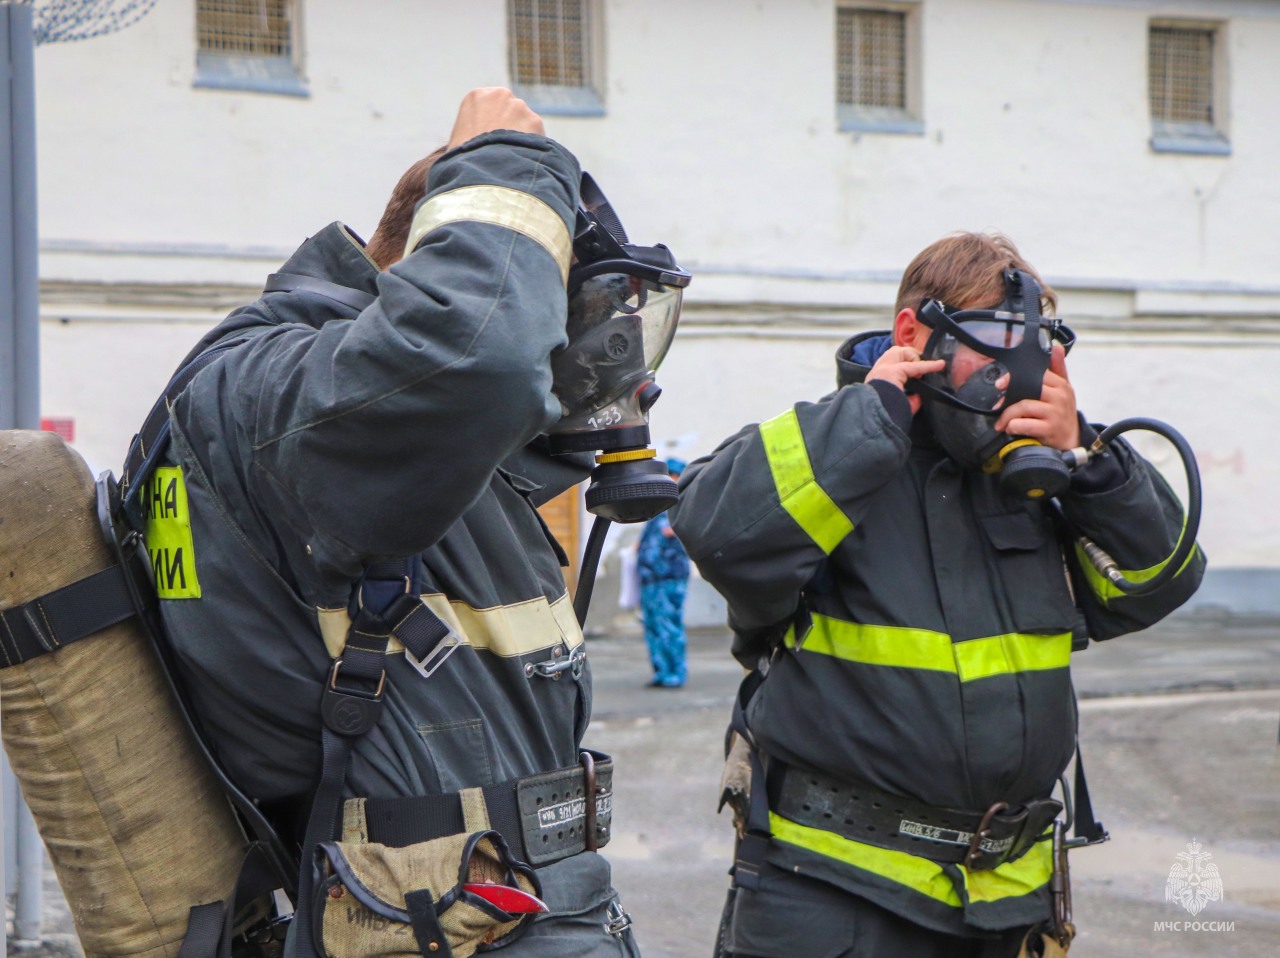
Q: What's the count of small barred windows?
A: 4